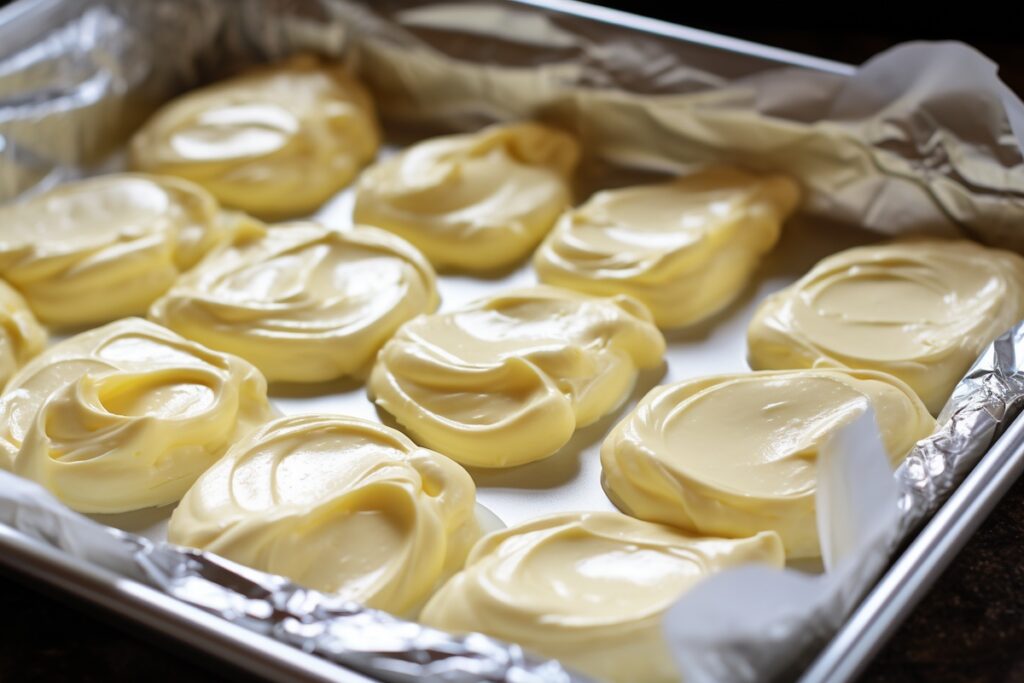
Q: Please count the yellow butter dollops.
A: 12